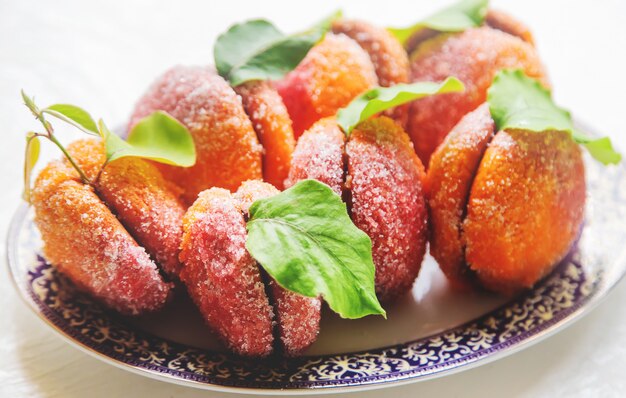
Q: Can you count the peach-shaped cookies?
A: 7